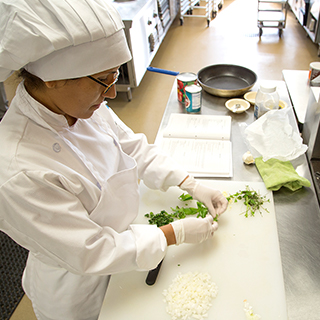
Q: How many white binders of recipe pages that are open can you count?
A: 1